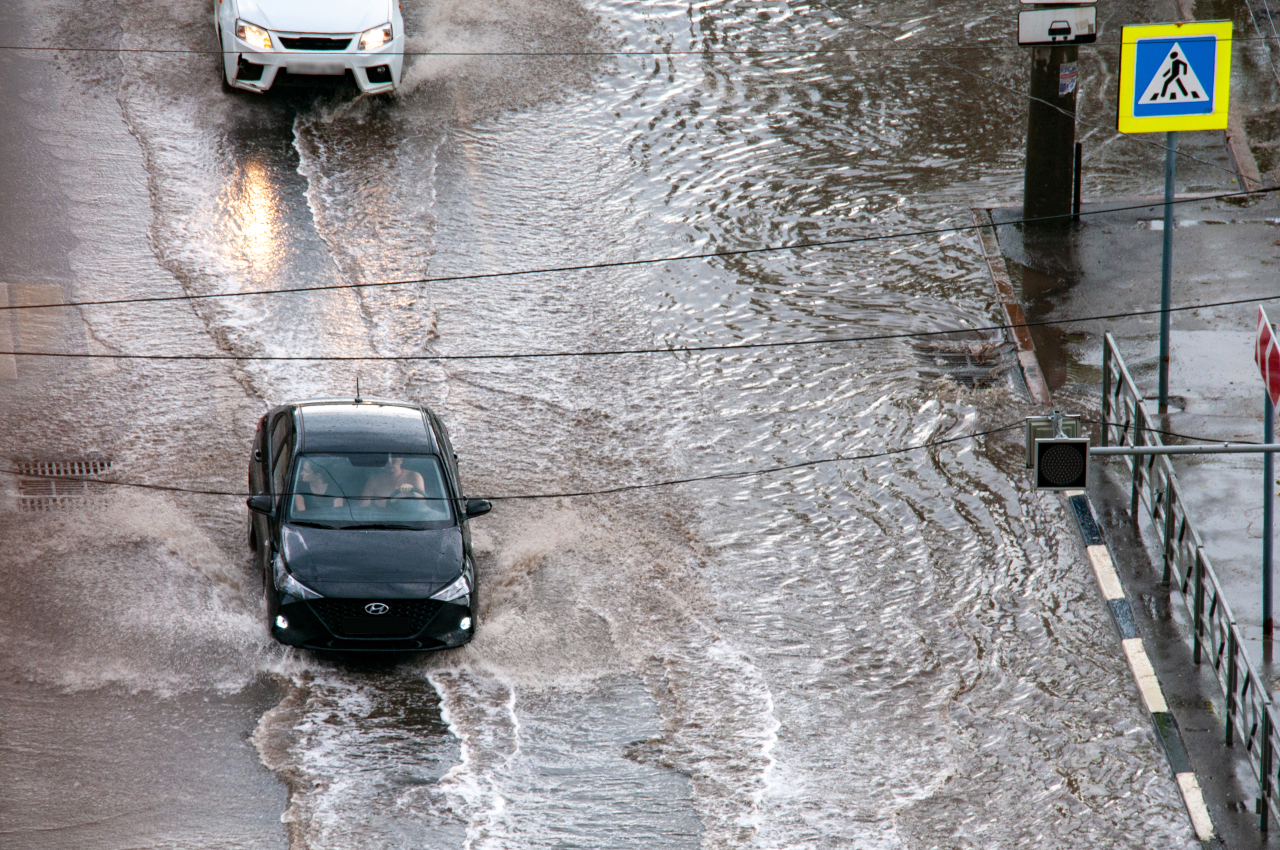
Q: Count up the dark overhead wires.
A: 4